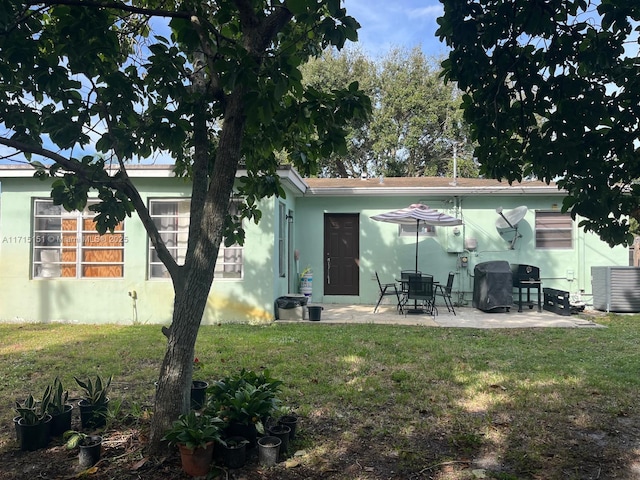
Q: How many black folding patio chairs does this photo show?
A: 4